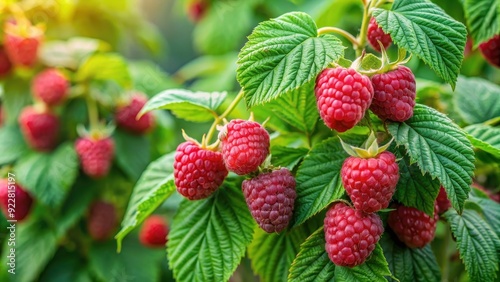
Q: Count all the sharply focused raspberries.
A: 7